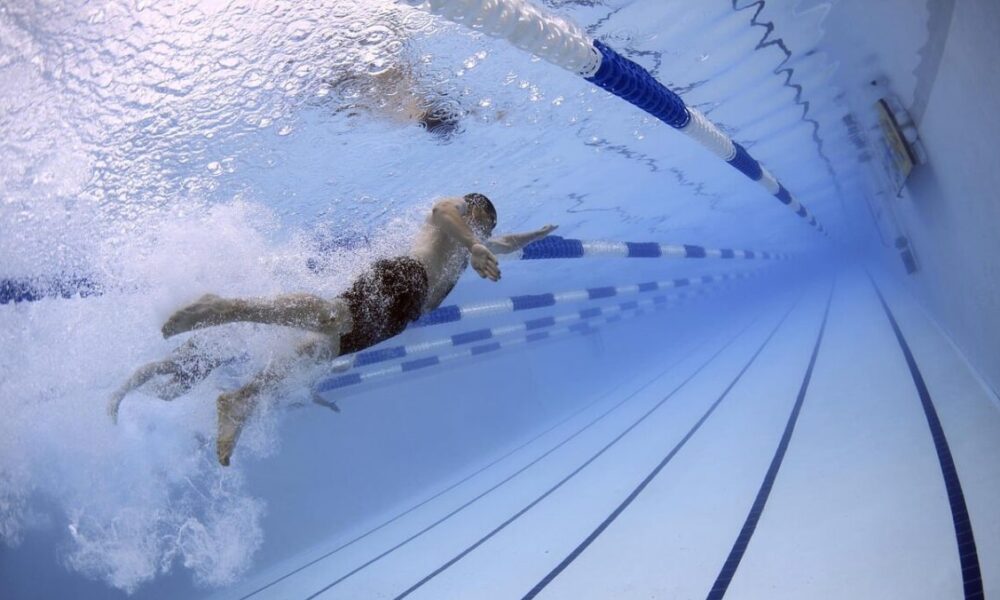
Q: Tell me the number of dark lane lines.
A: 6